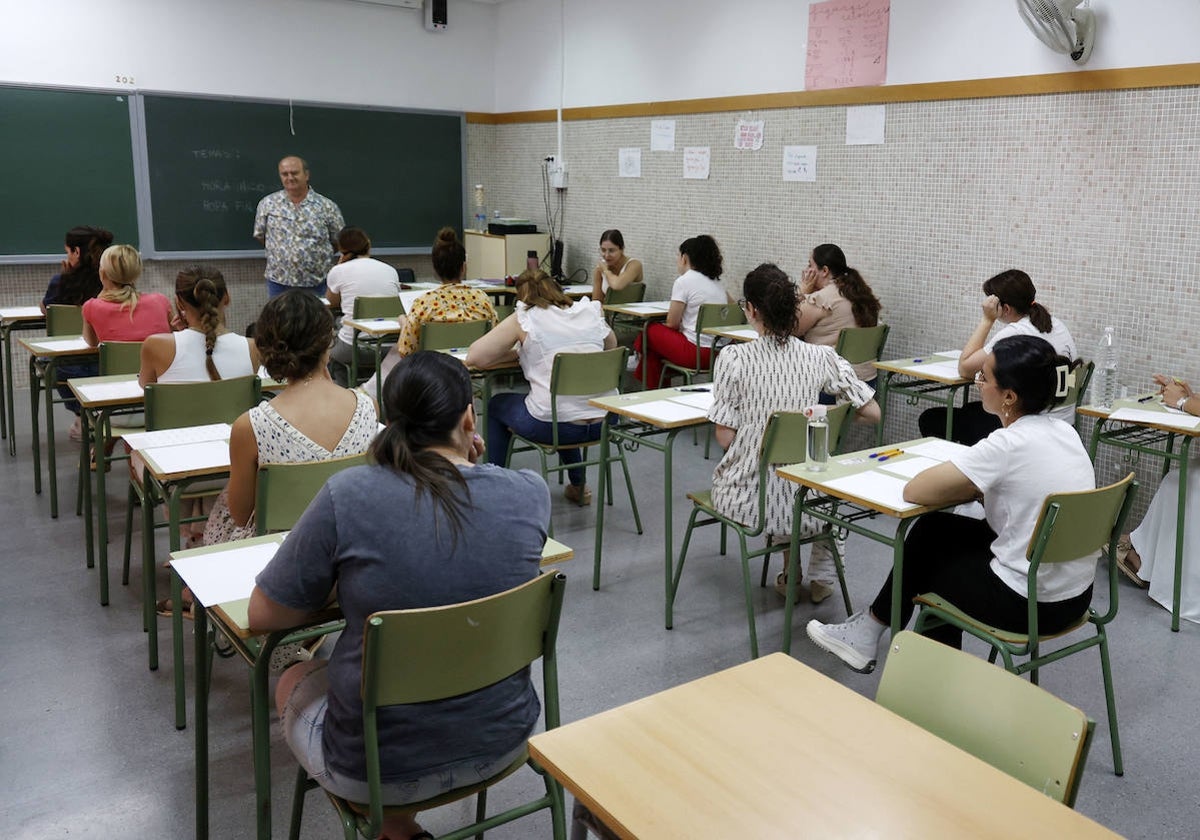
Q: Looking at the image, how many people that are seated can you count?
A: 15